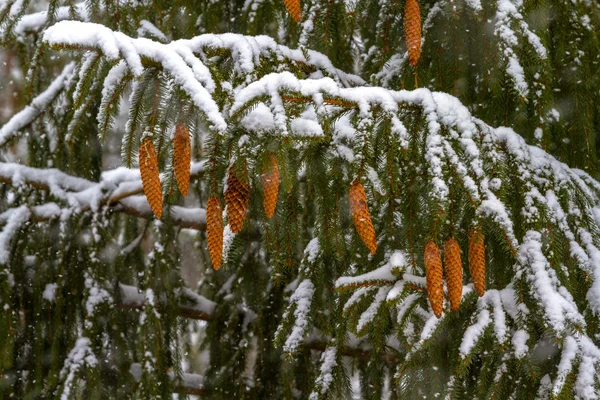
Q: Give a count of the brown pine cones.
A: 11